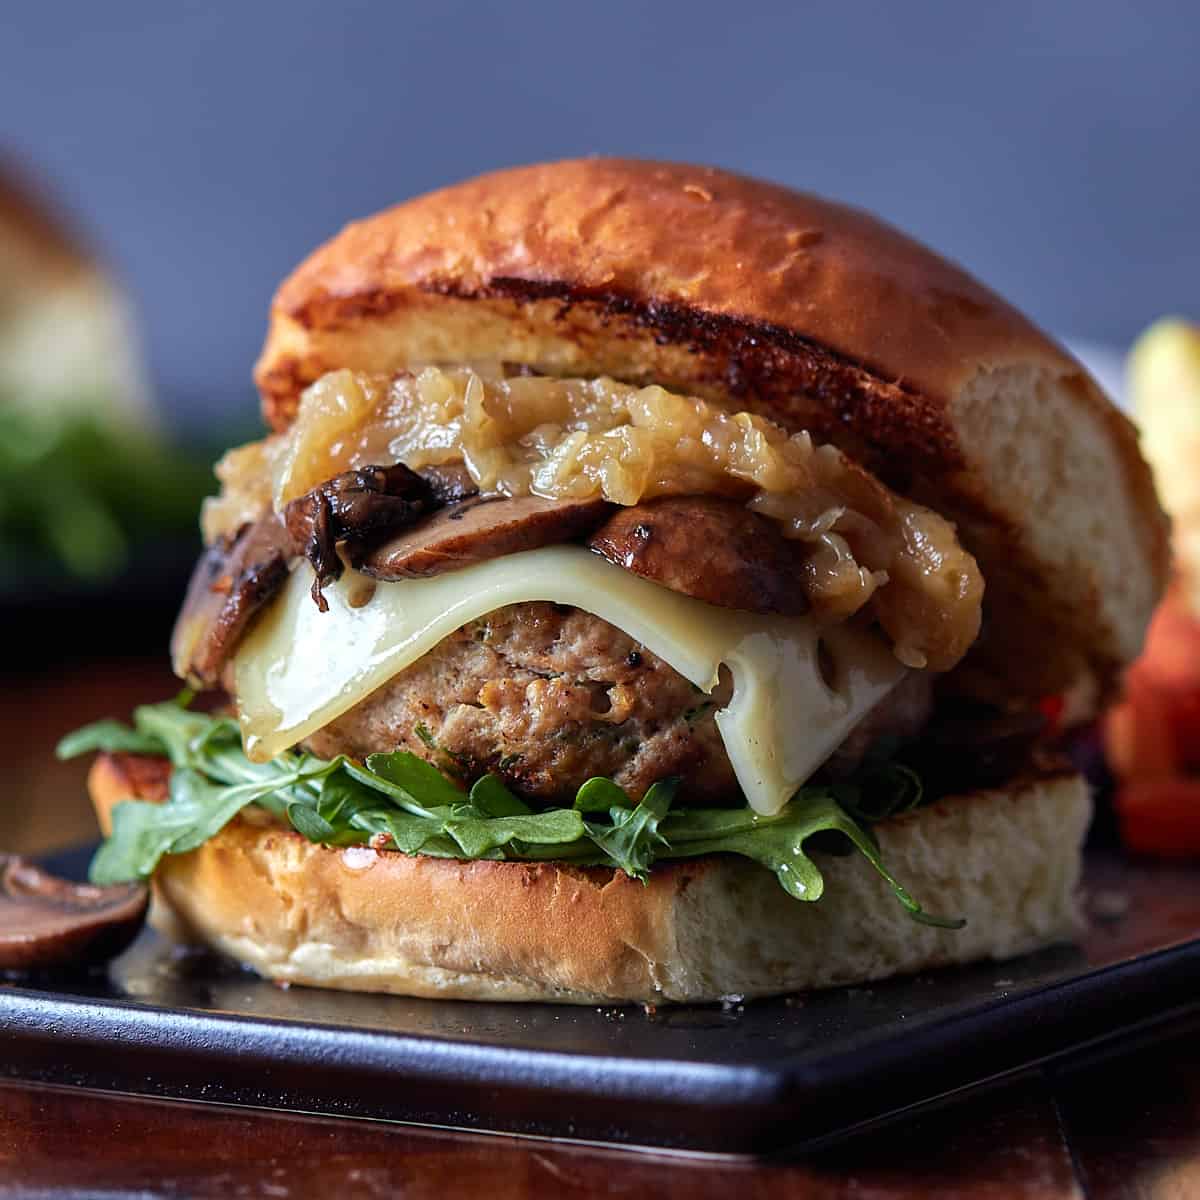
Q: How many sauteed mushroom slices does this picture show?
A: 5